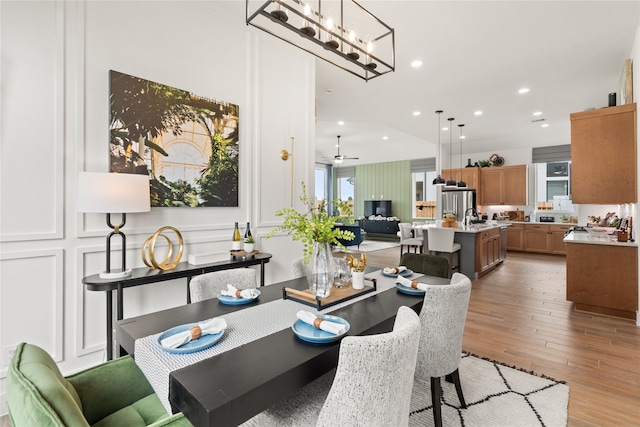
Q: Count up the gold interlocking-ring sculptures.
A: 1